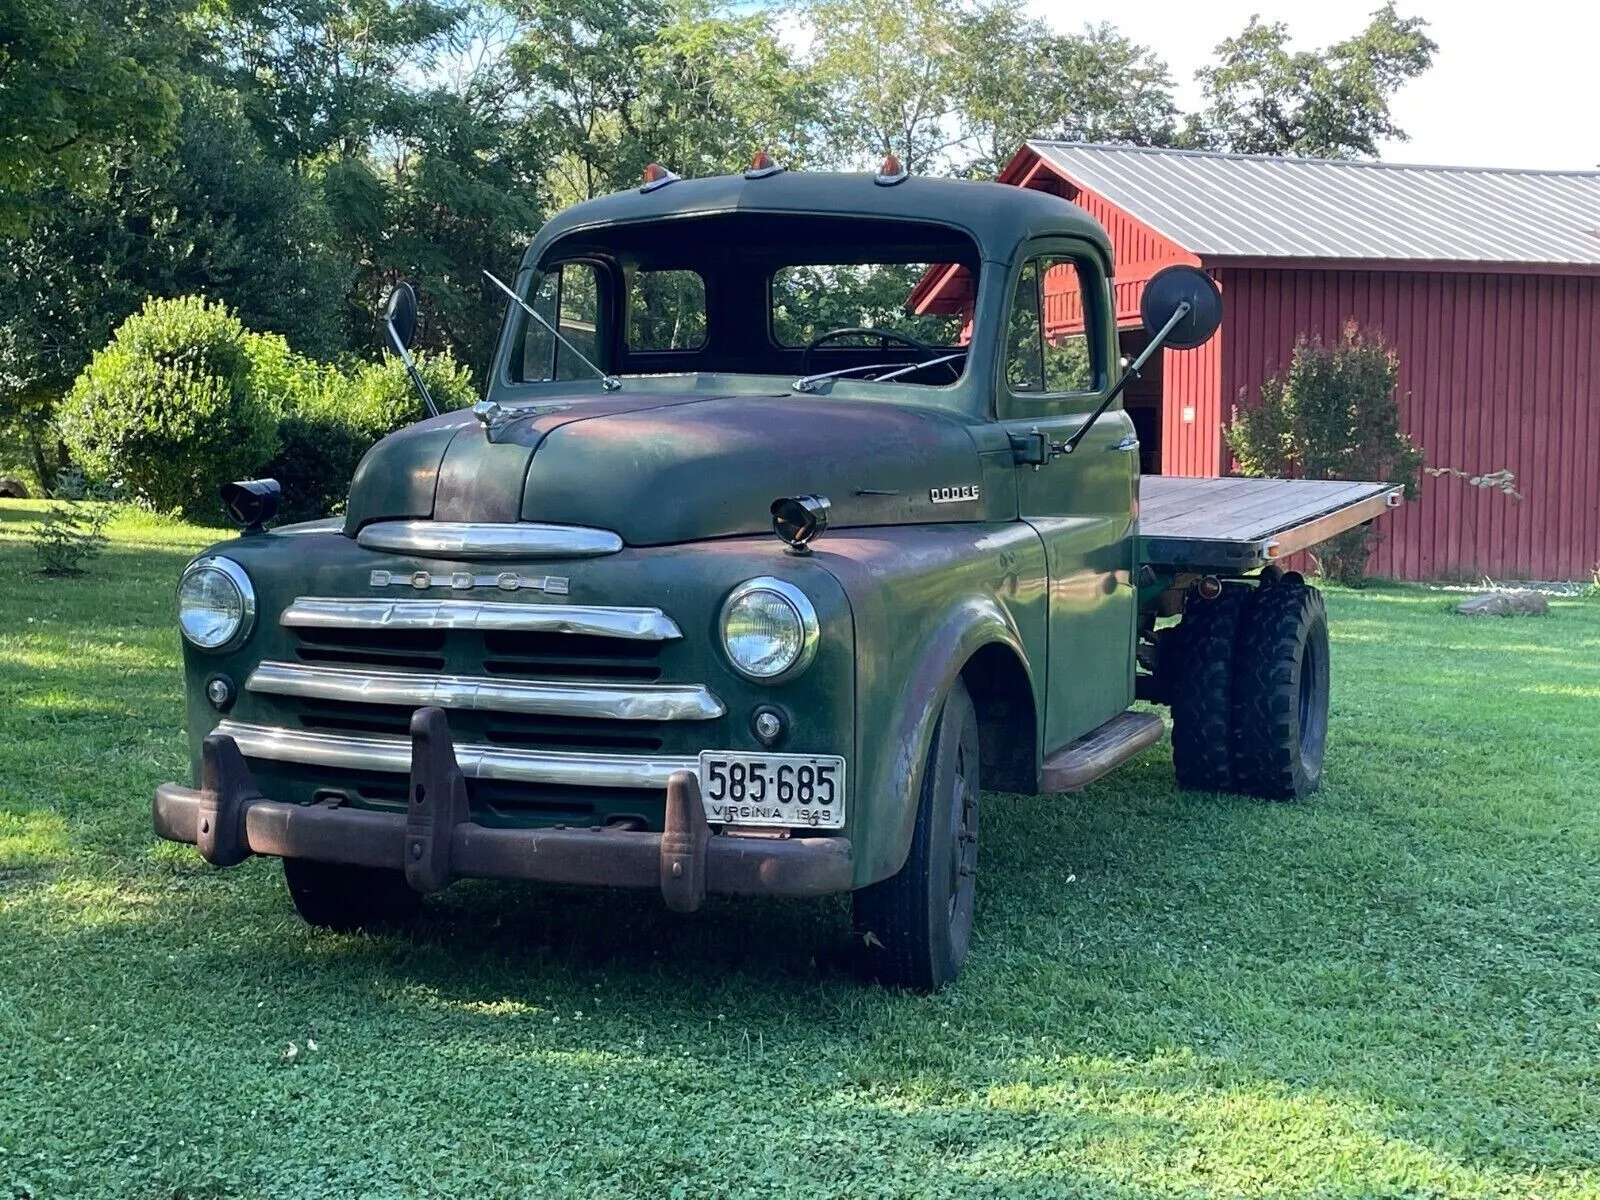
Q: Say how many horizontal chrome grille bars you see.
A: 3